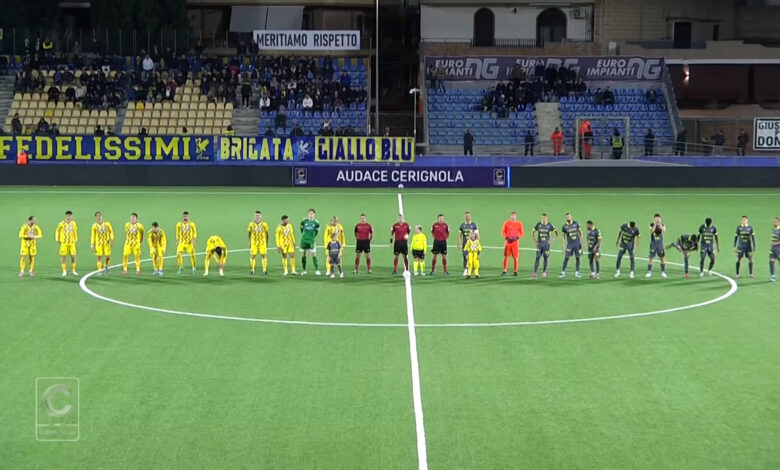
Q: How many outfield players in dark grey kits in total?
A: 10